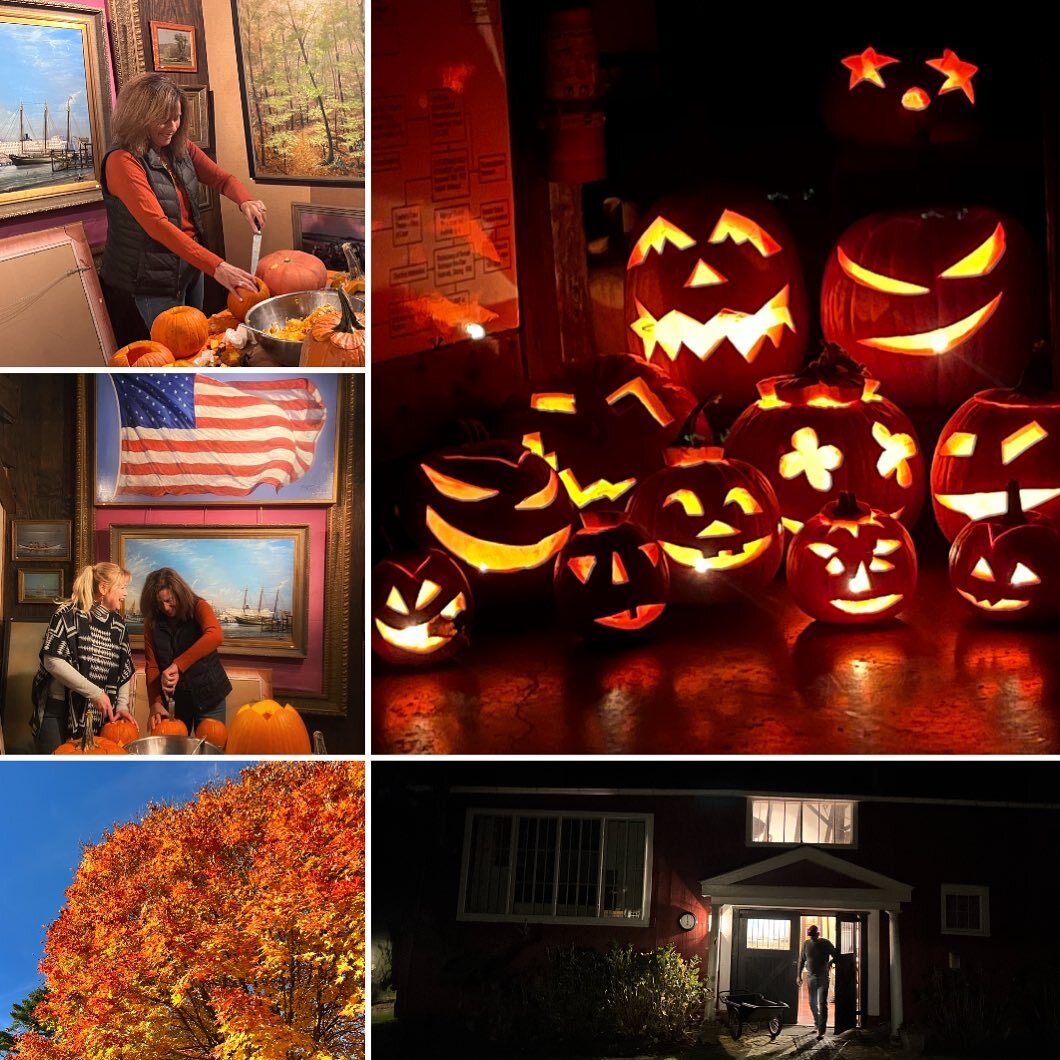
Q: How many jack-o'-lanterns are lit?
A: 12